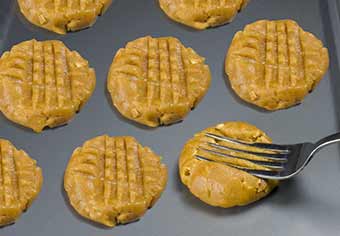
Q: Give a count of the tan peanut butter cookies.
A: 8